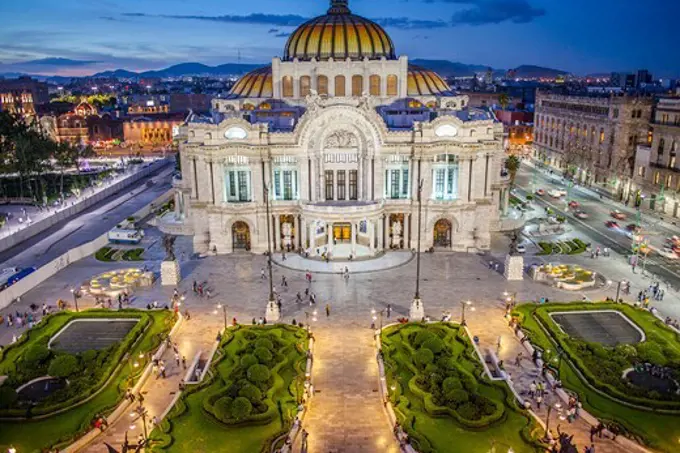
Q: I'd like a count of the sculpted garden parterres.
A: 4